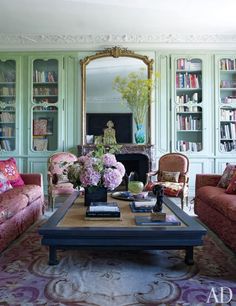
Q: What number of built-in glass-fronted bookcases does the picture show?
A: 4